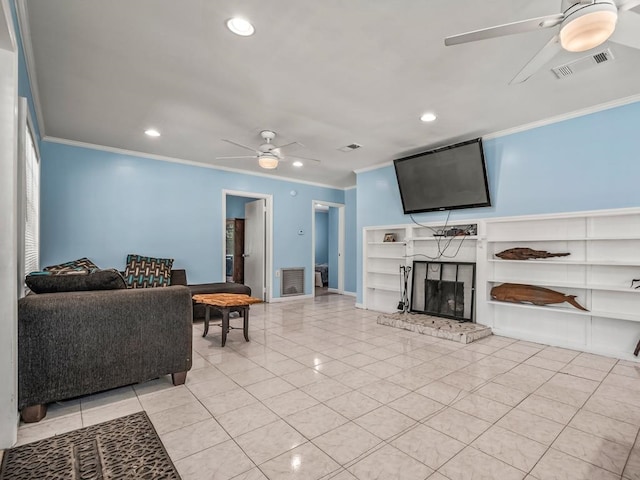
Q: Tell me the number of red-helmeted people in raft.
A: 0